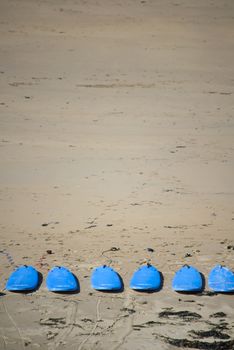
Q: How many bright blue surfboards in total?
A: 6